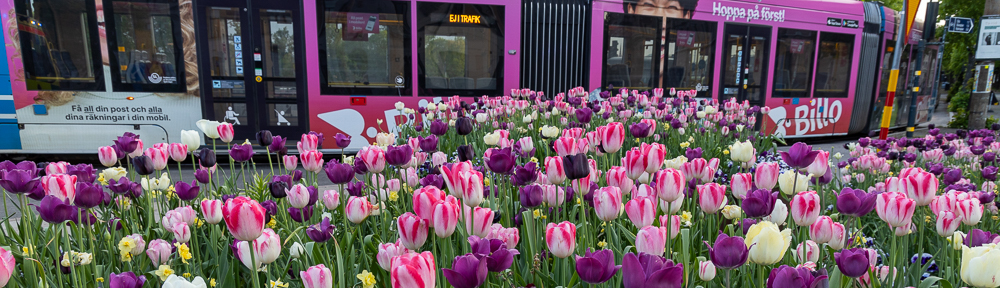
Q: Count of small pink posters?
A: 3